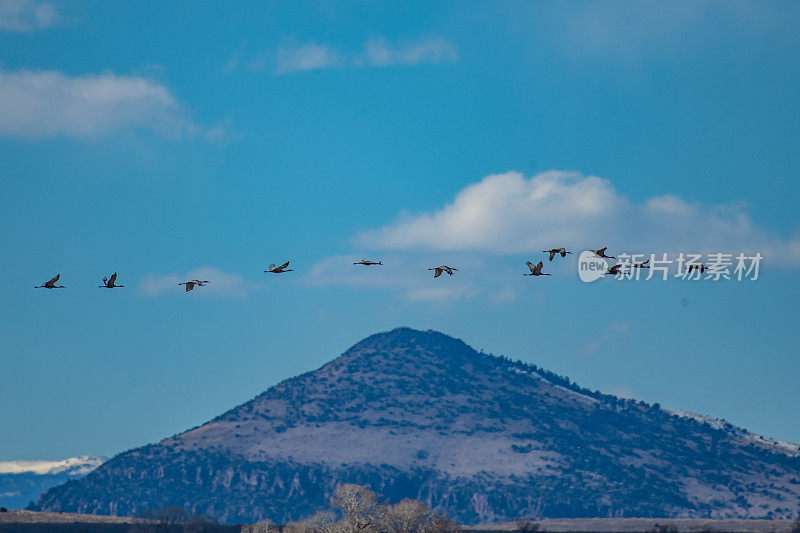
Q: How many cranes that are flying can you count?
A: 12